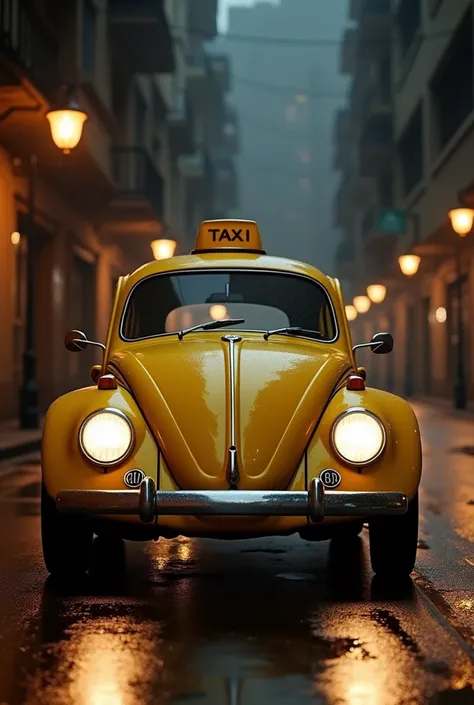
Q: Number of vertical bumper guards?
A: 2